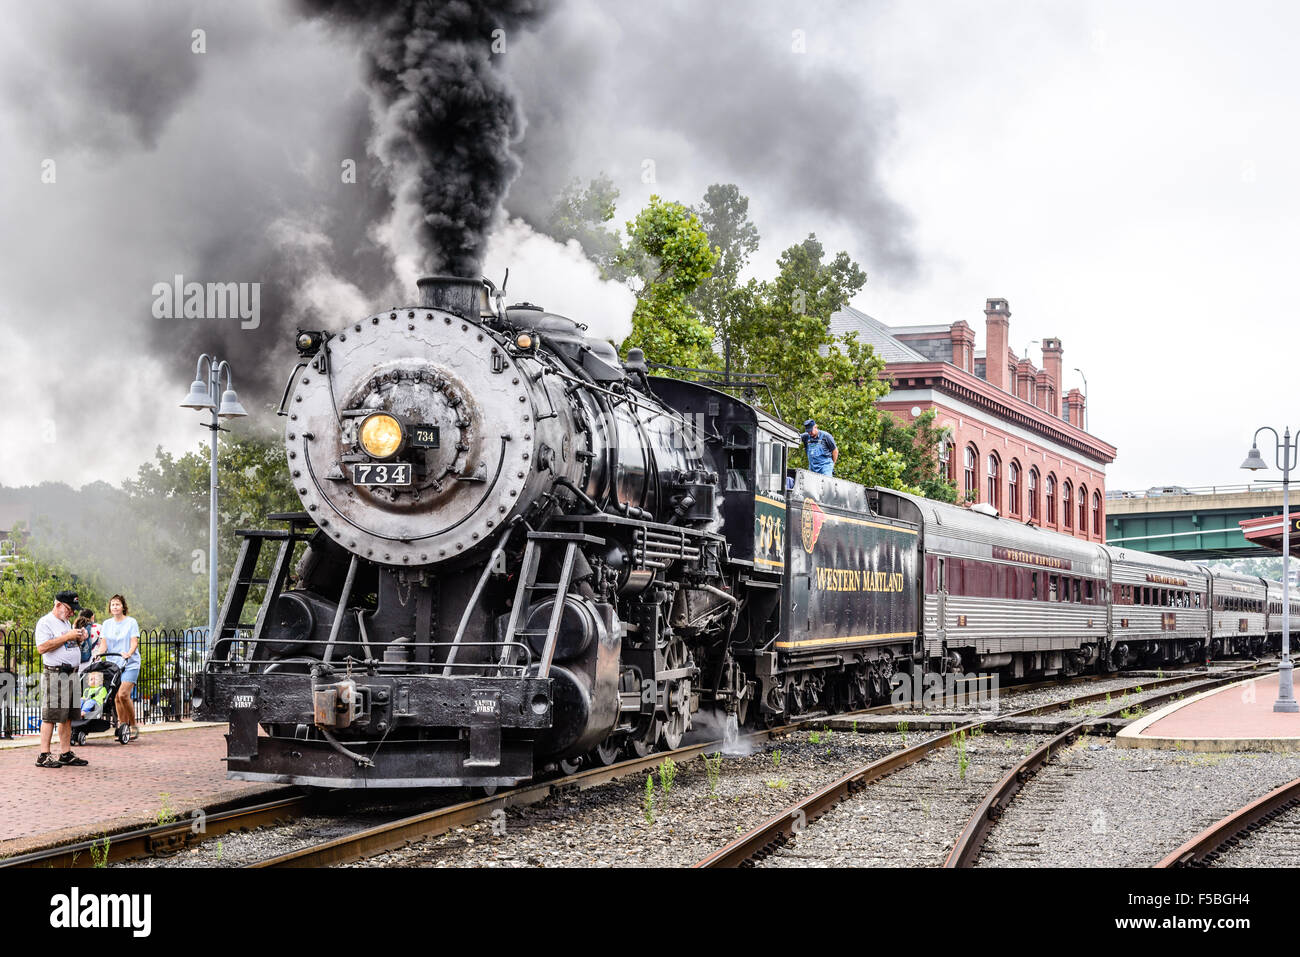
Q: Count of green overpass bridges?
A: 1